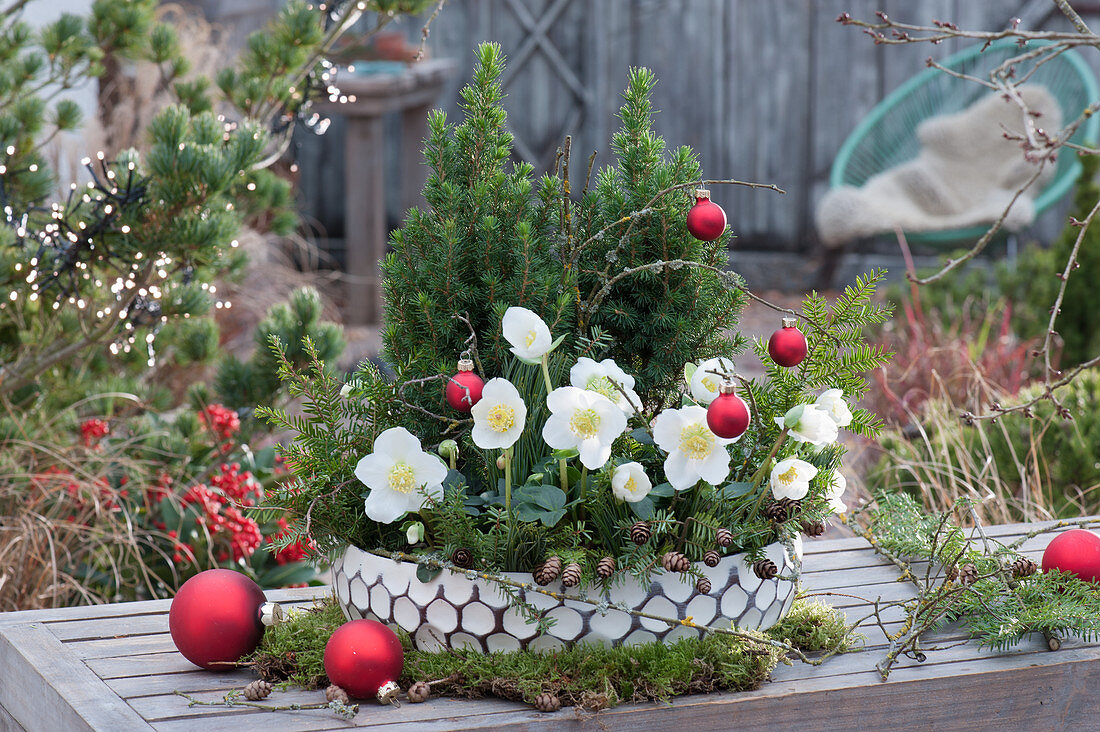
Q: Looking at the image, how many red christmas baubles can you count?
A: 7